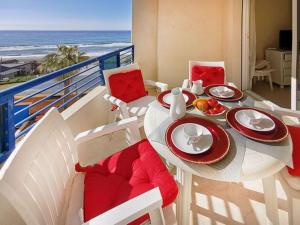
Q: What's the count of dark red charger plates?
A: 4